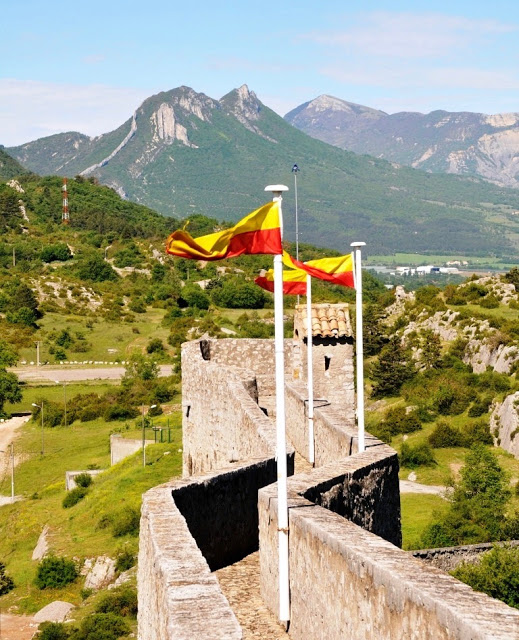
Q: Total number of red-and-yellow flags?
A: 3